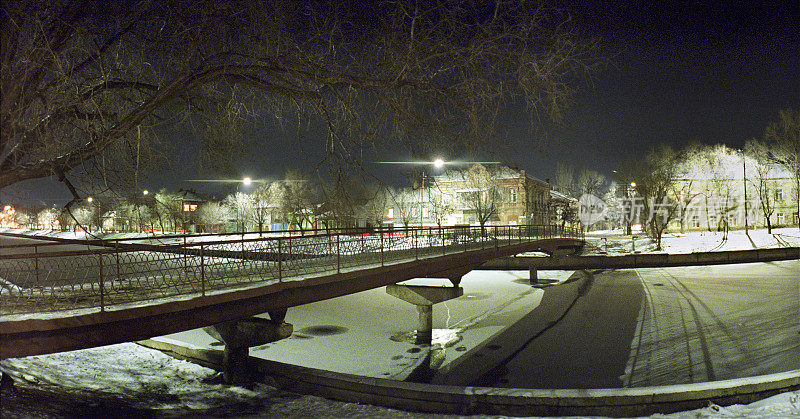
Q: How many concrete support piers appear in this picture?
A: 3